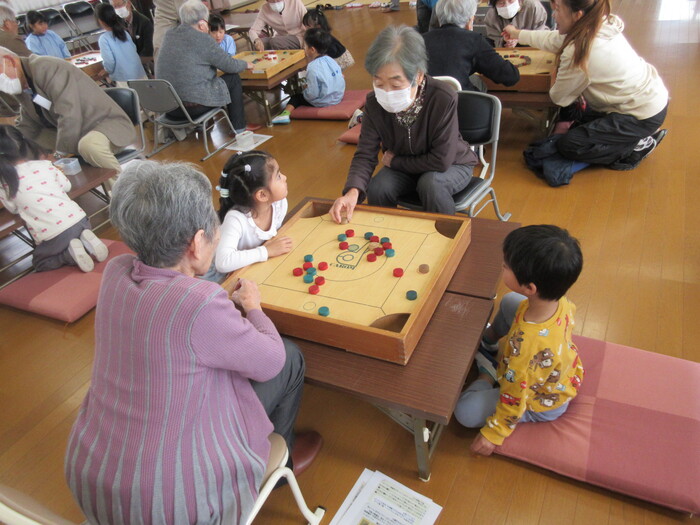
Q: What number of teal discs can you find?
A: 9